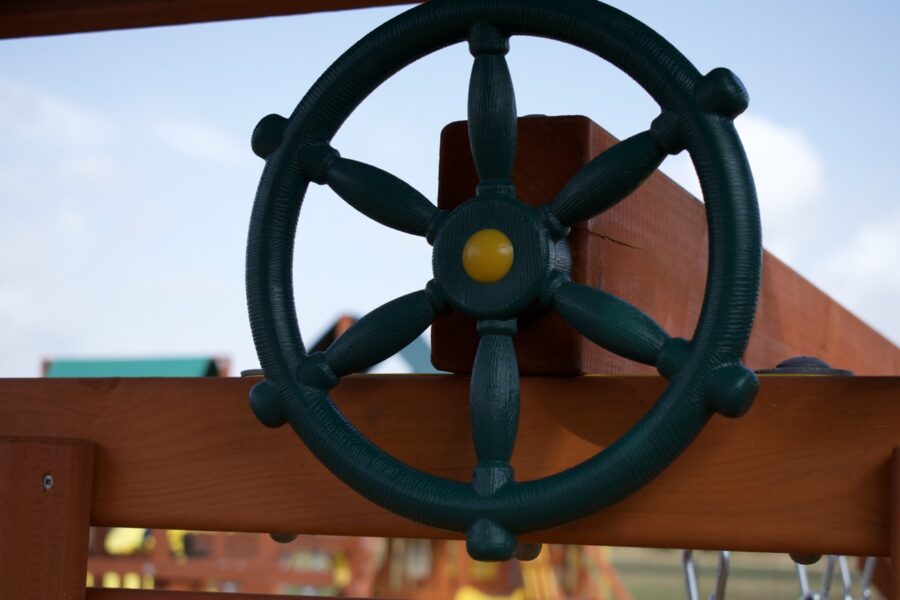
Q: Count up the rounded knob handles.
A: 5